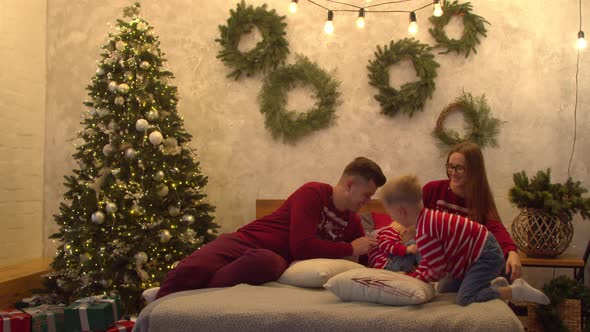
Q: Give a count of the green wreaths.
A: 5